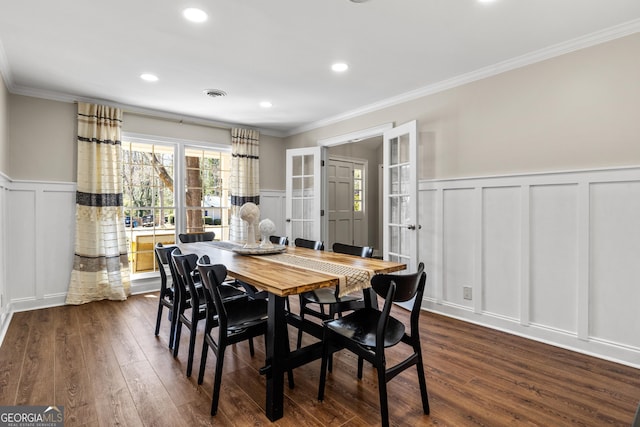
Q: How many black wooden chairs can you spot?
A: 8